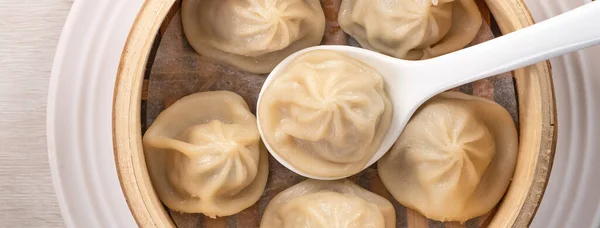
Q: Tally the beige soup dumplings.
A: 6